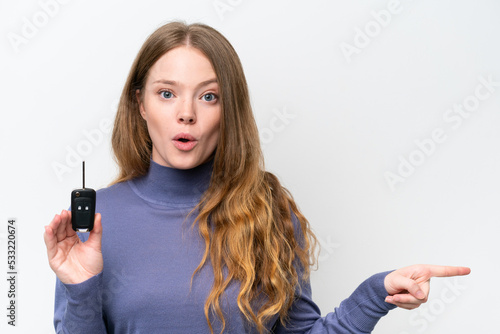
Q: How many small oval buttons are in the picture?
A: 2